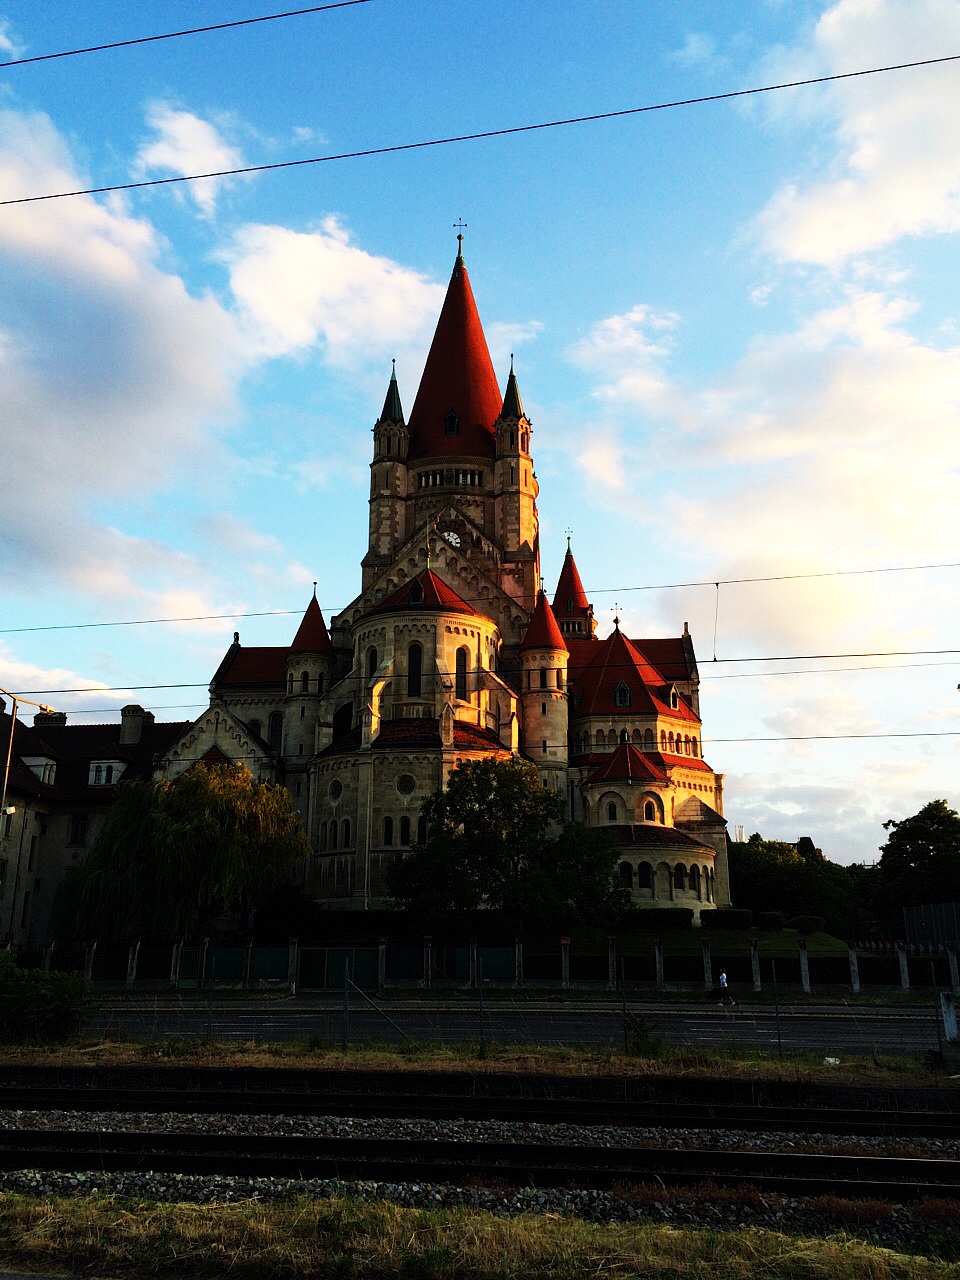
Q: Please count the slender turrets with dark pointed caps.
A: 2